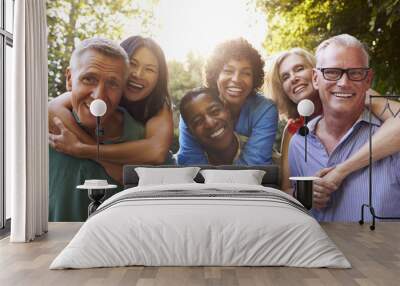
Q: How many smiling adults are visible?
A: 6